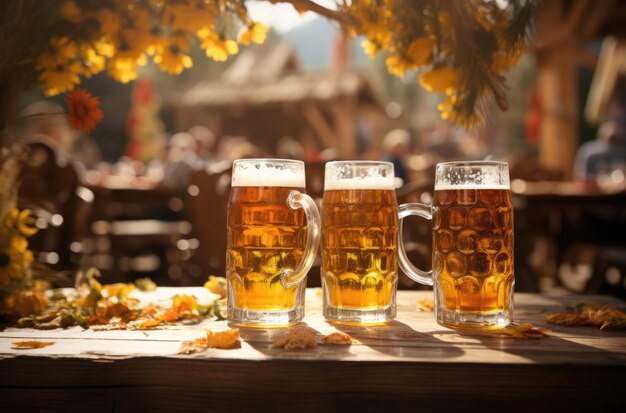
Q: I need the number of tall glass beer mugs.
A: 3